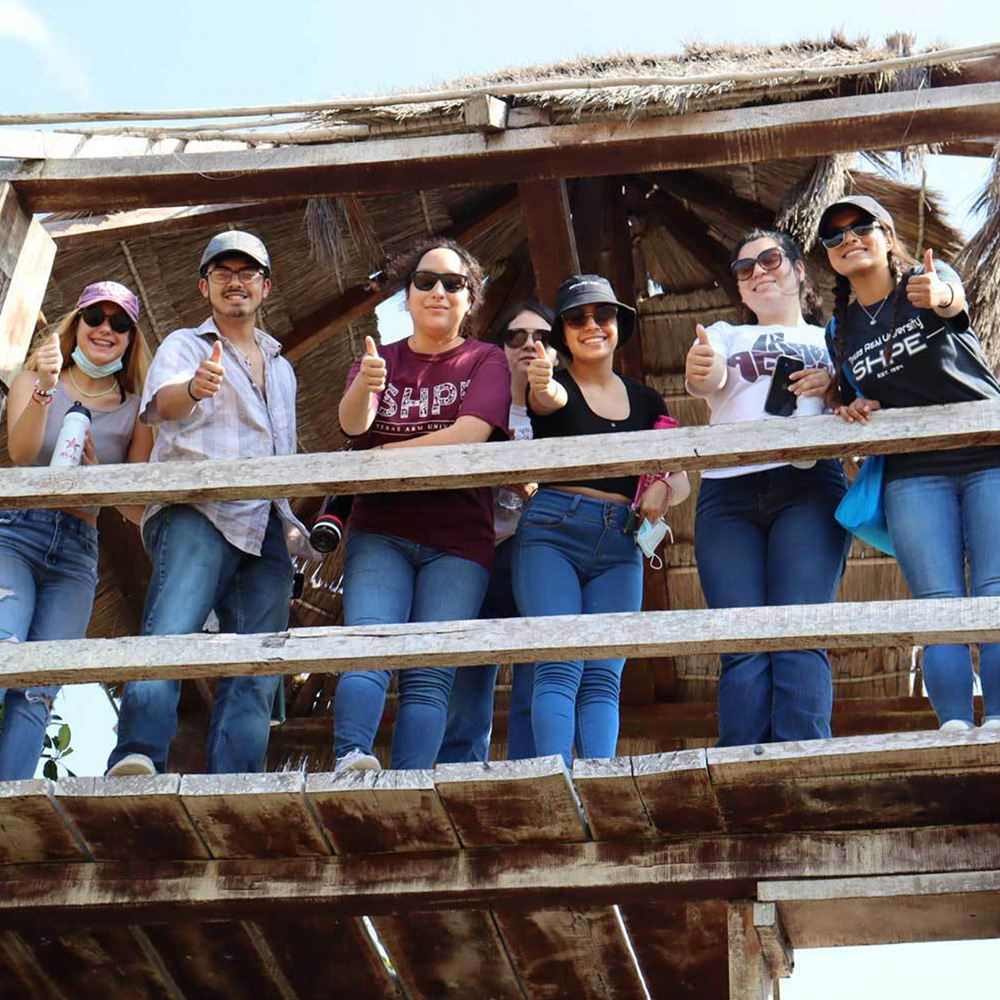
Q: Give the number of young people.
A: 7